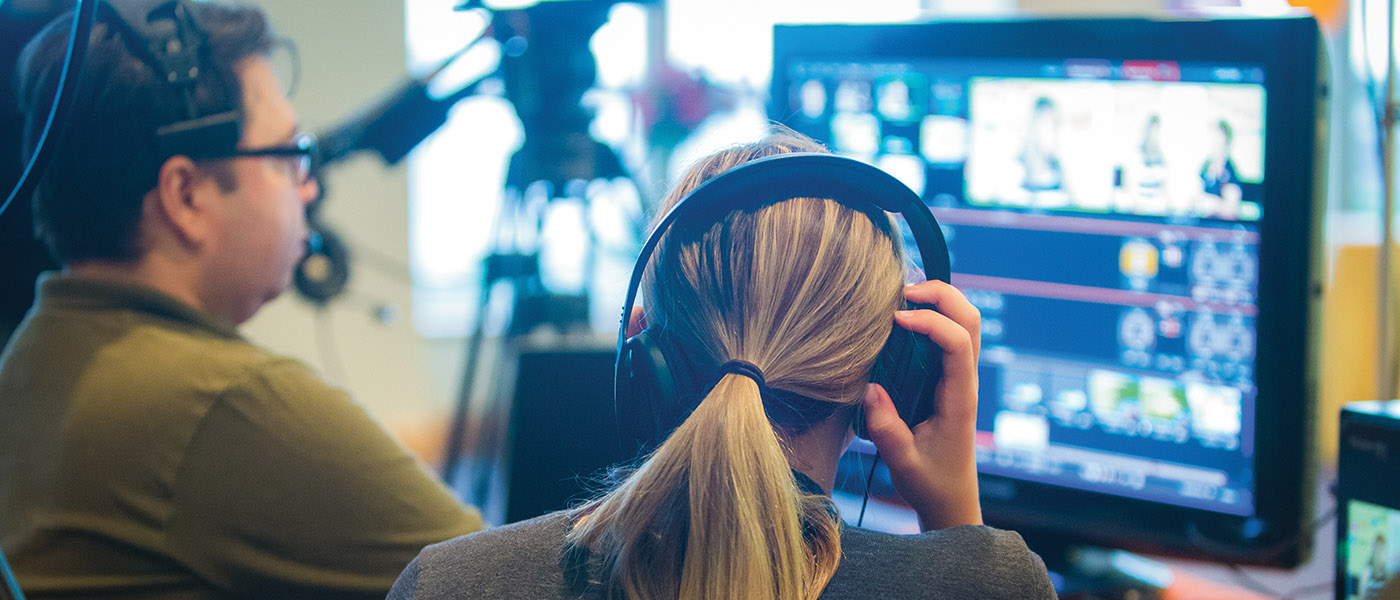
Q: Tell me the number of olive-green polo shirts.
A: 1